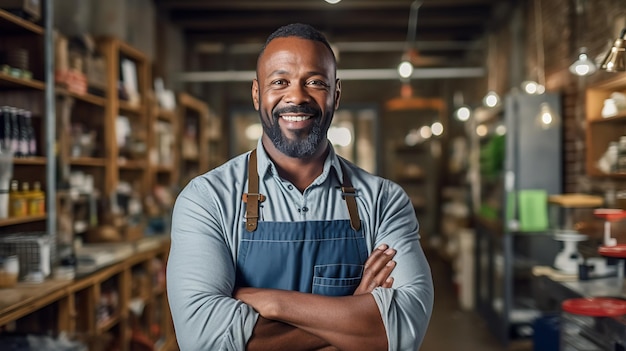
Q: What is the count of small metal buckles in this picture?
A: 2